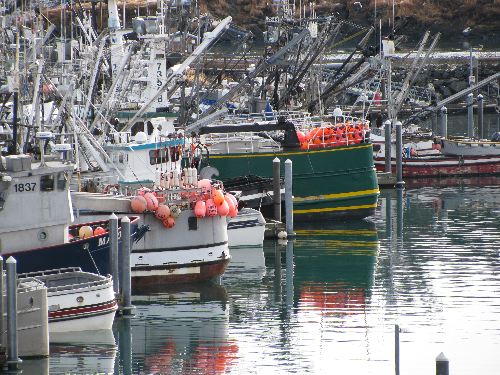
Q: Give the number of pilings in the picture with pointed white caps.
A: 12